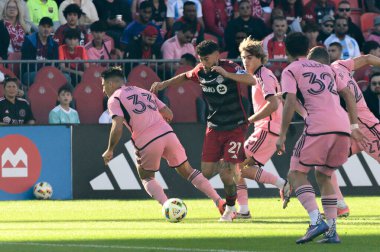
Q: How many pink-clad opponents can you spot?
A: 4